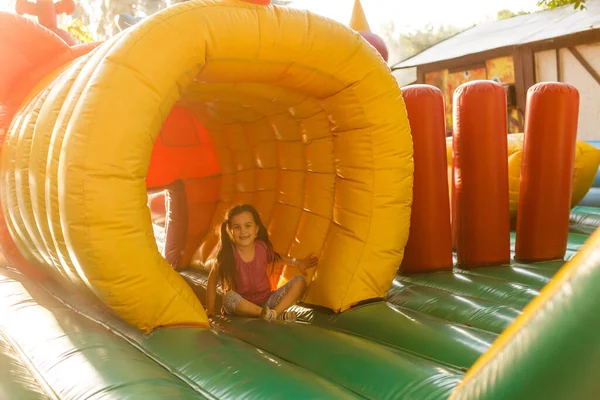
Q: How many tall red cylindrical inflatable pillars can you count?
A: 3